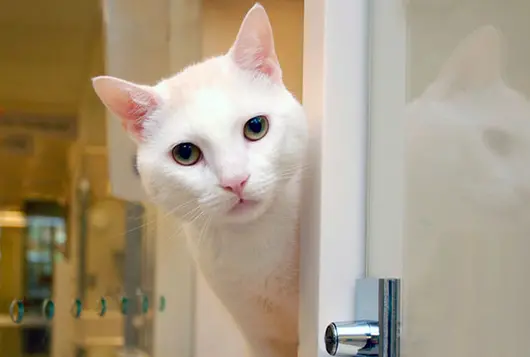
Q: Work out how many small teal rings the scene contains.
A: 7